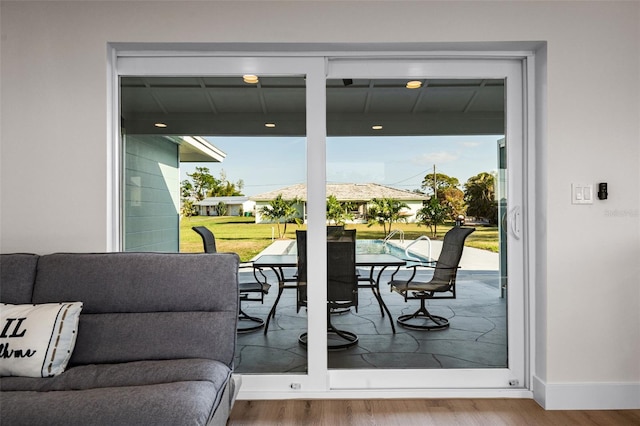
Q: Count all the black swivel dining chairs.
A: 4